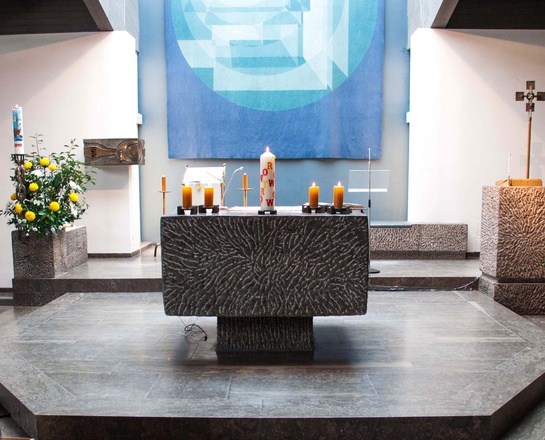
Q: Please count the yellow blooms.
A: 9